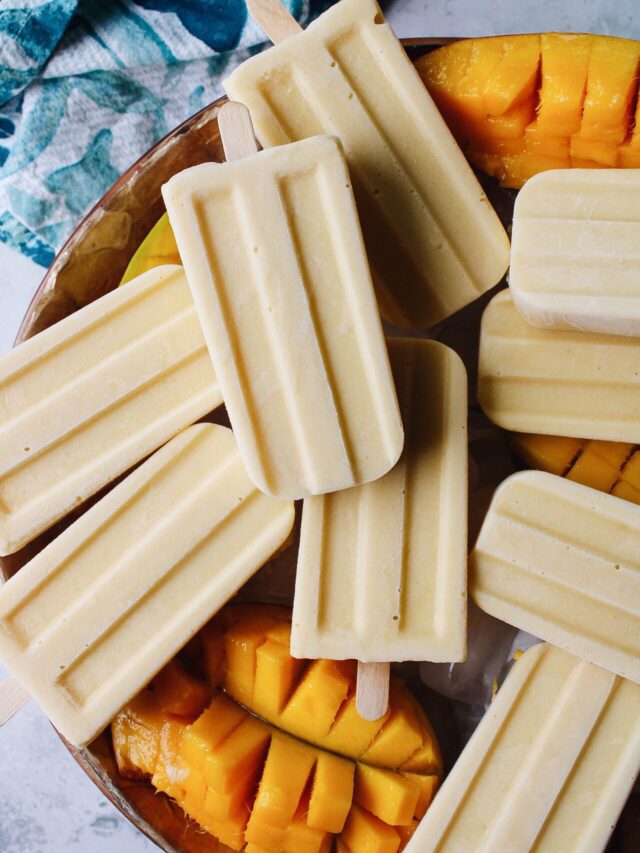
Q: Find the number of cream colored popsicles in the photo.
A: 9